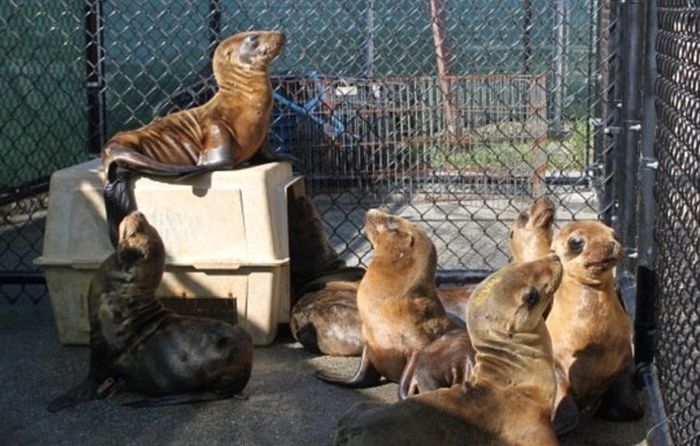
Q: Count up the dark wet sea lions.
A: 1